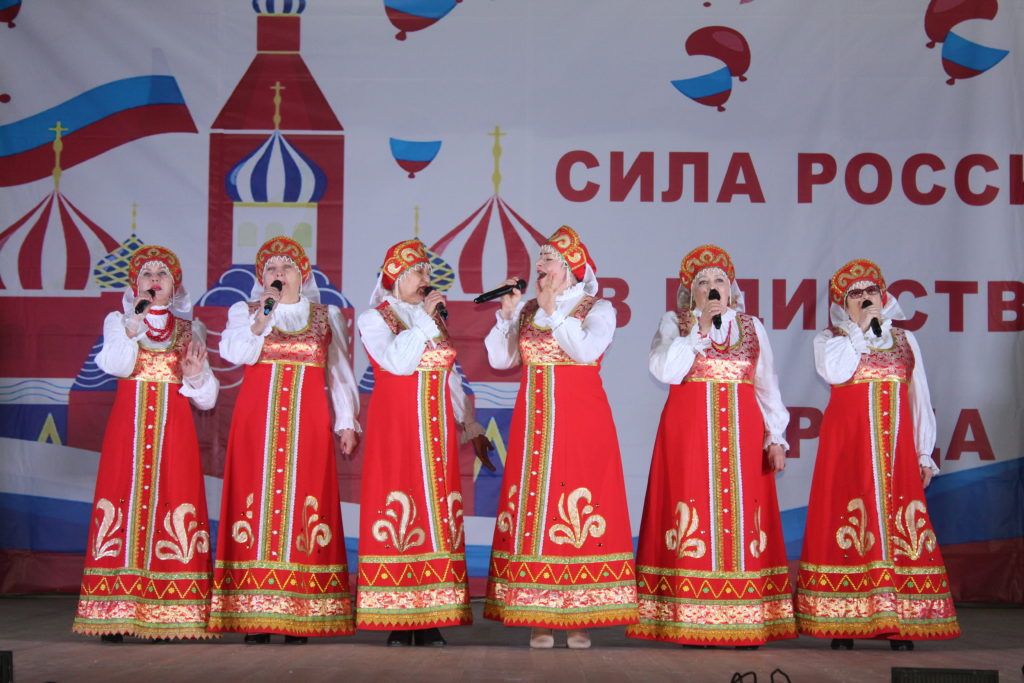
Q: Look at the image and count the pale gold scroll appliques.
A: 12